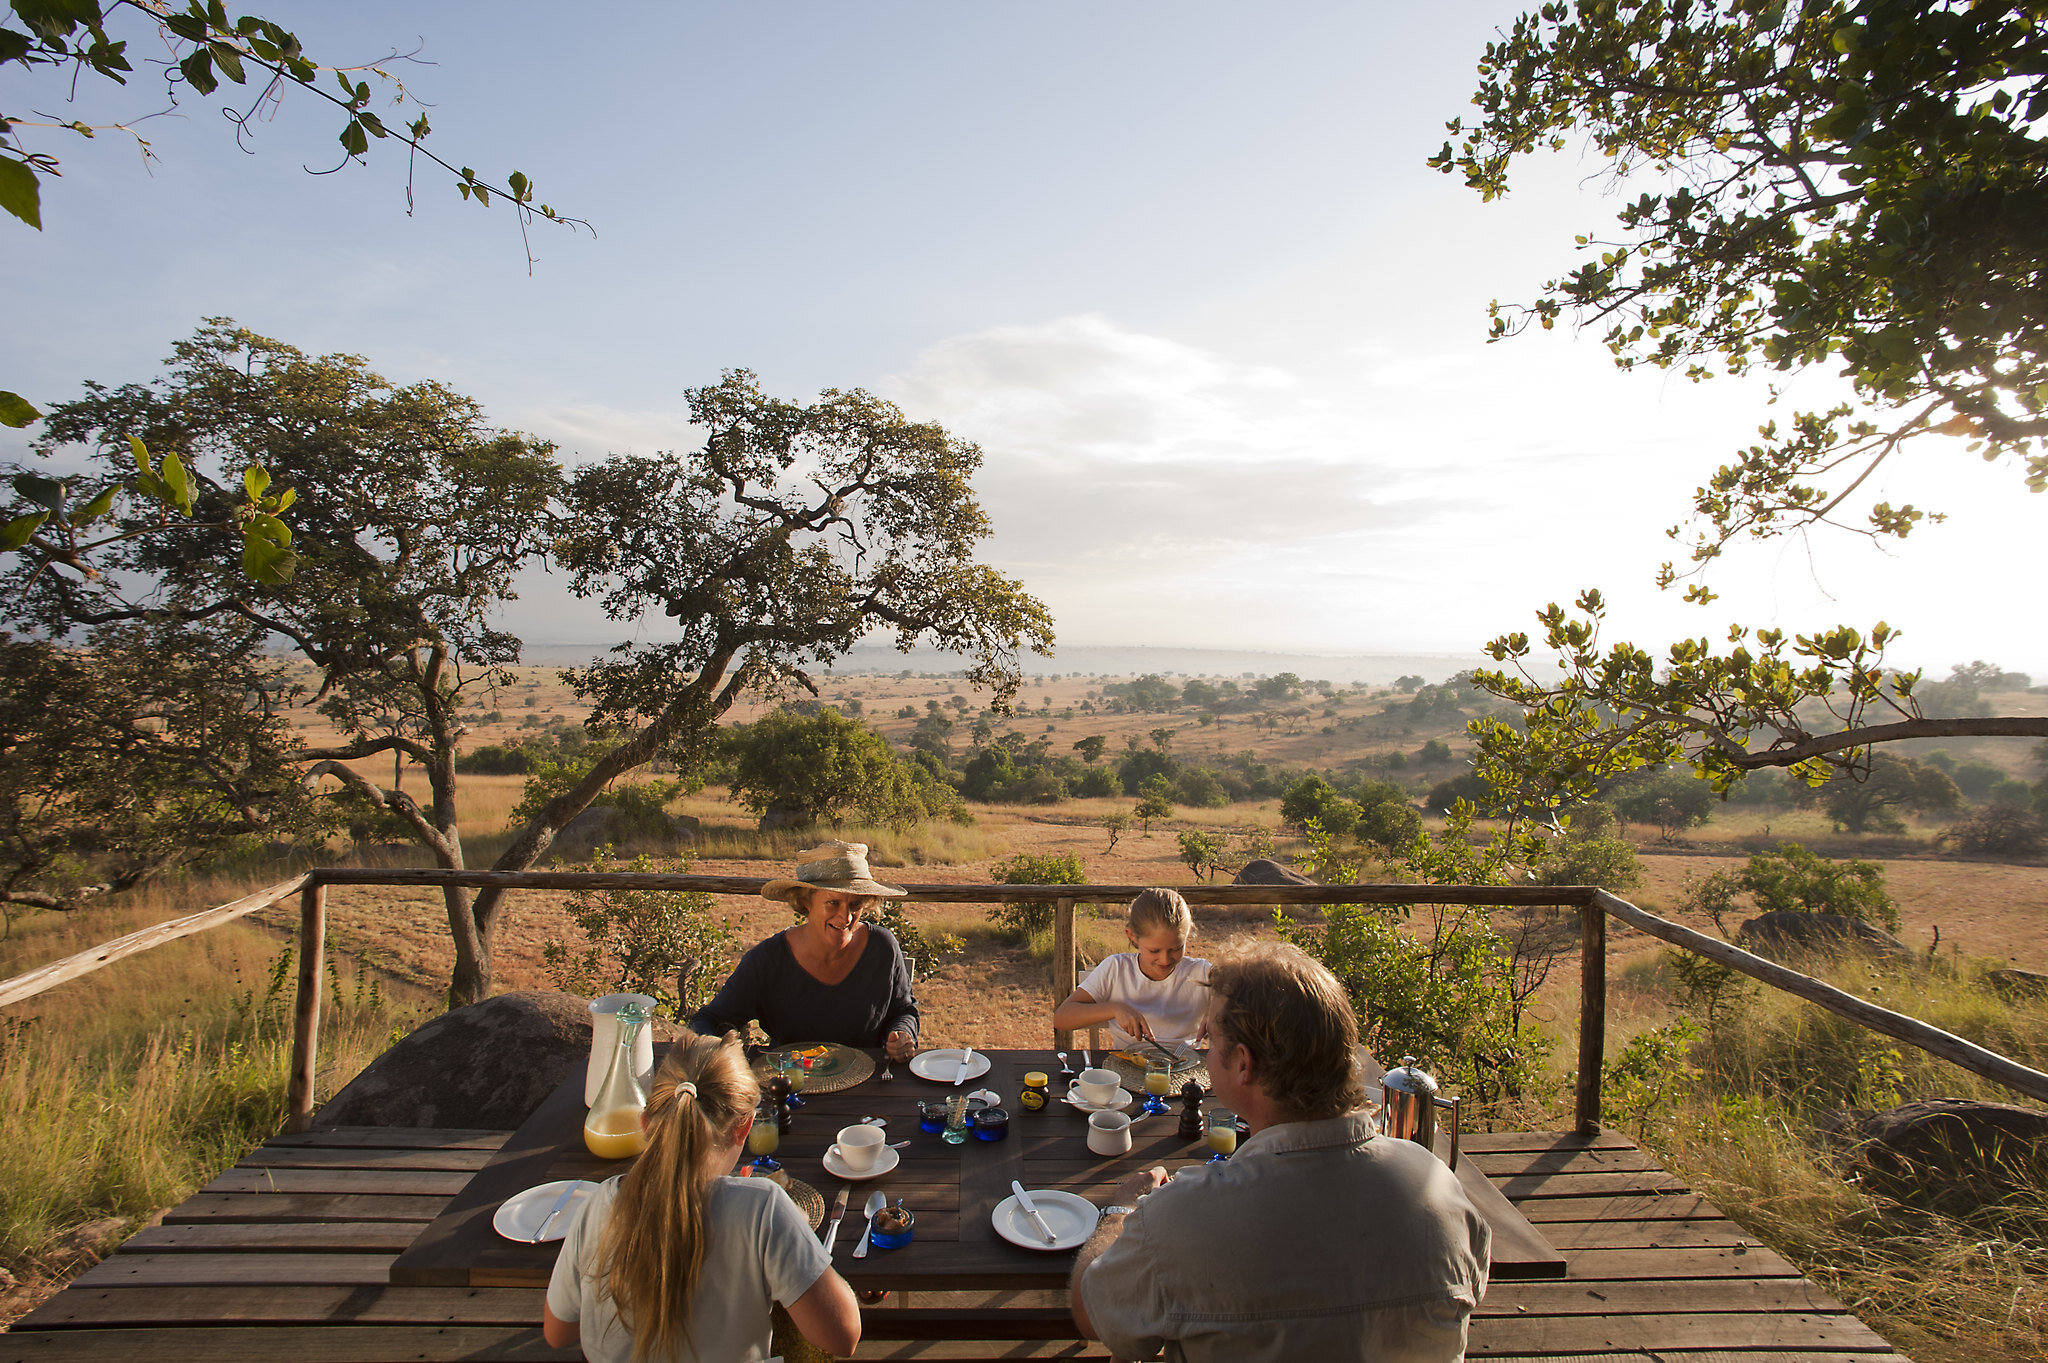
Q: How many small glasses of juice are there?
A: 4